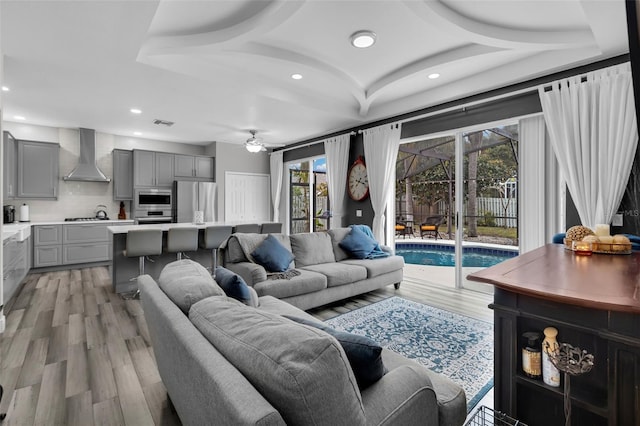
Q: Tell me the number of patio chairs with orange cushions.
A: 2